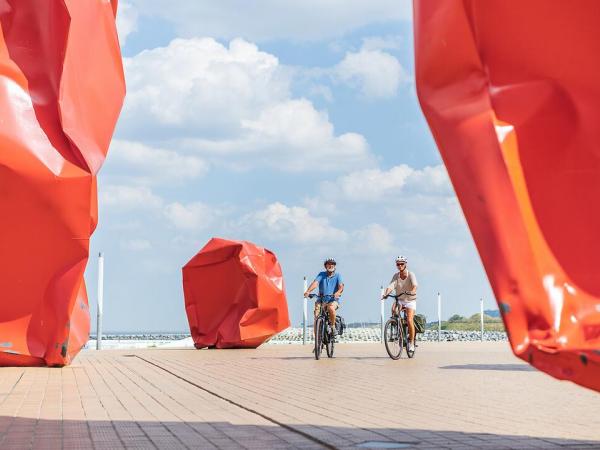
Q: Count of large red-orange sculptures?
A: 3